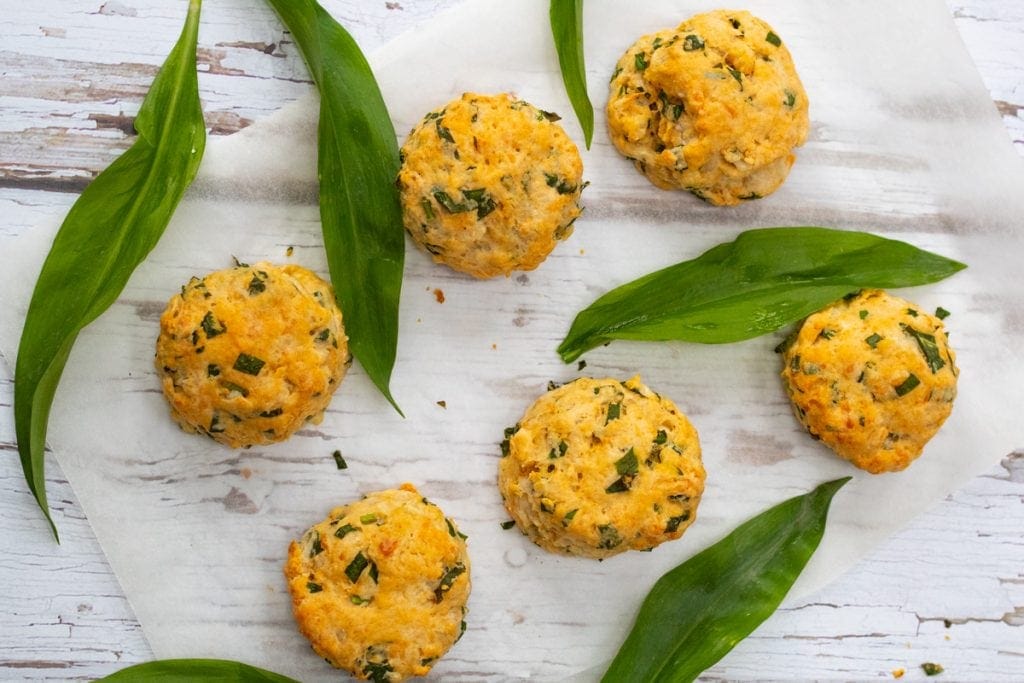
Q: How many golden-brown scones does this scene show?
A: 6